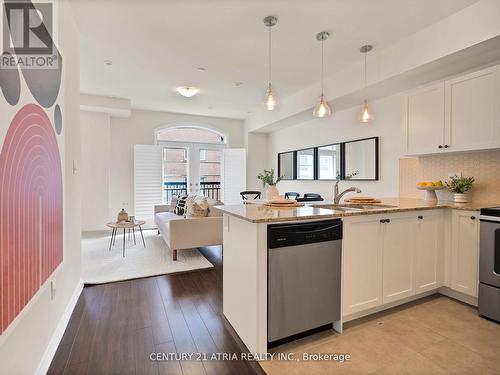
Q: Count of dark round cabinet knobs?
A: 6